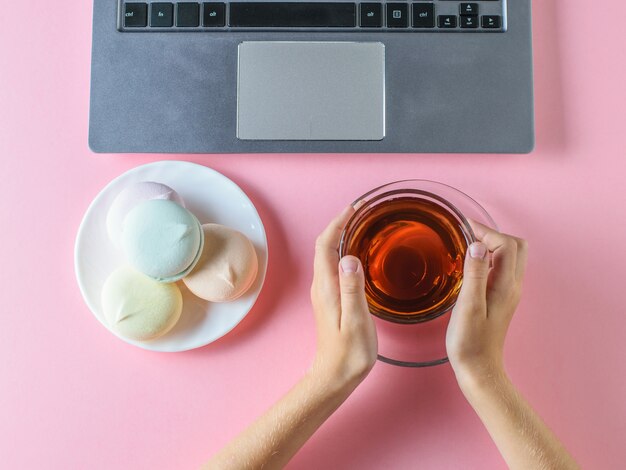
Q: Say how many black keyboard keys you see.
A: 12